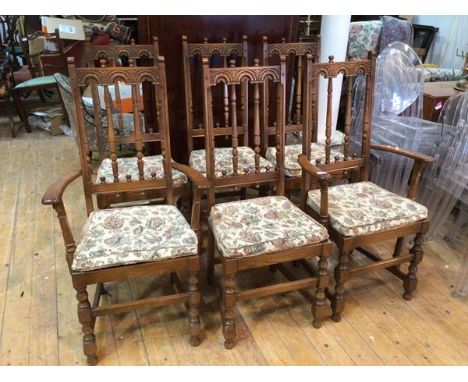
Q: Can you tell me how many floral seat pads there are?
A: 6